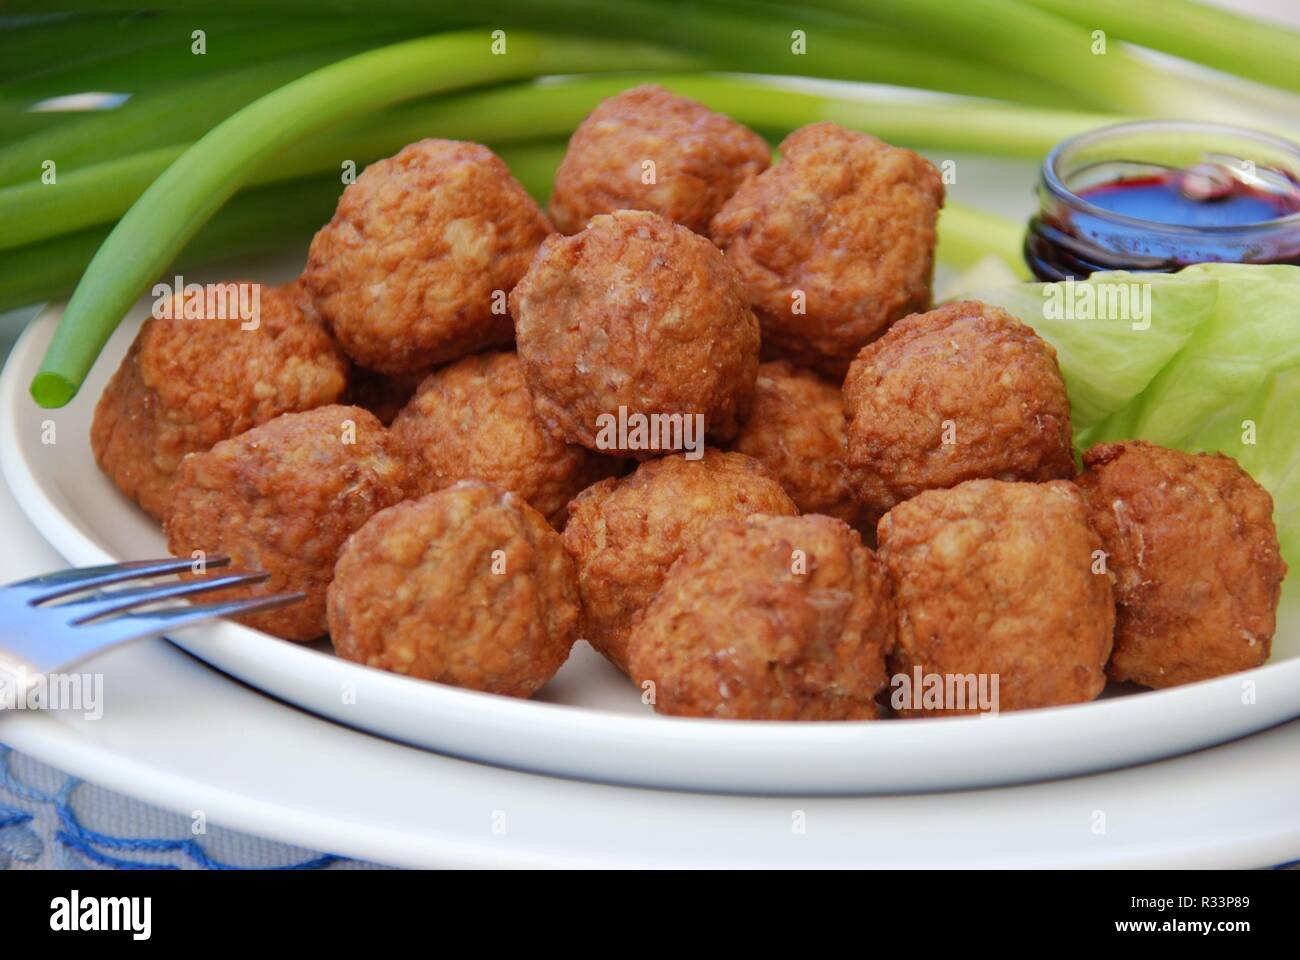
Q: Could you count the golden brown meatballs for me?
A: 14